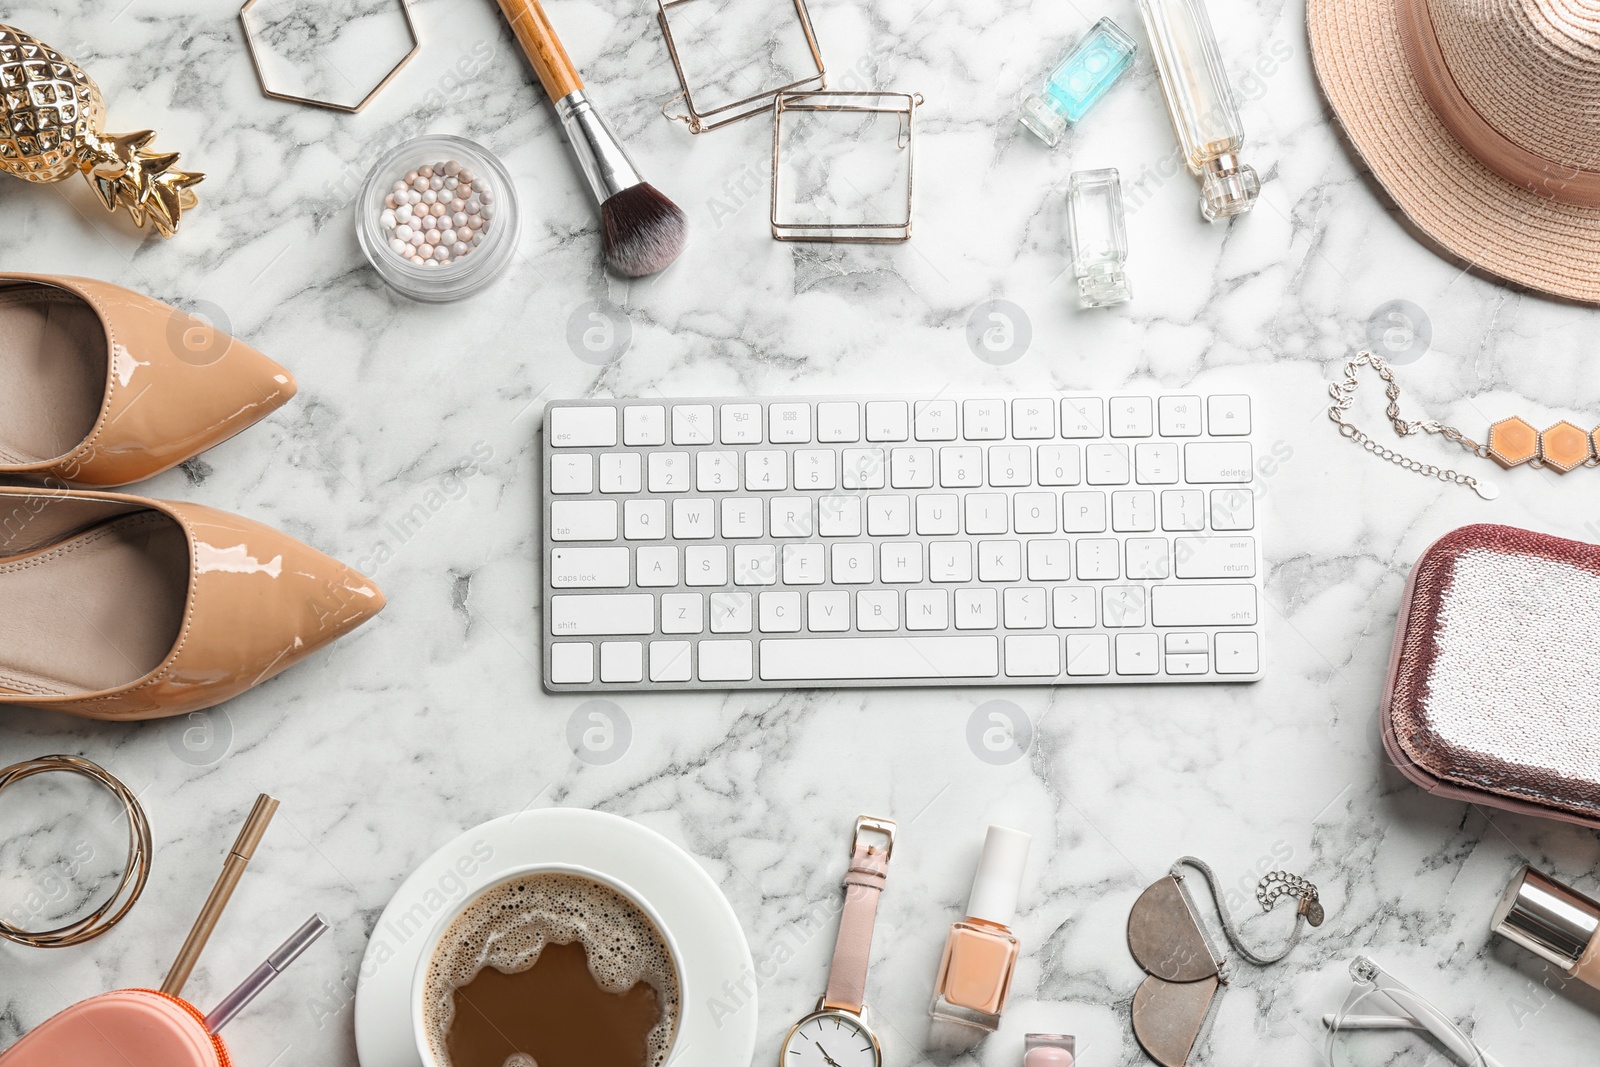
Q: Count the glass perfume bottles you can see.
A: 3